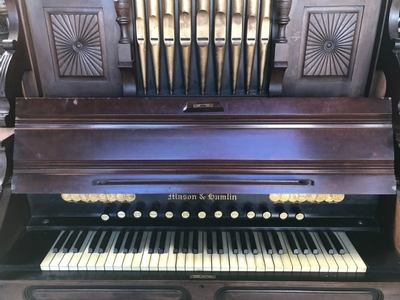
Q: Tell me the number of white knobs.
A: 13